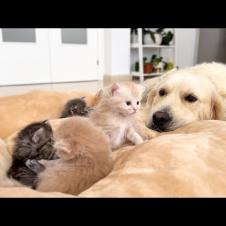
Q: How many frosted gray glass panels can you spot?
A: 2